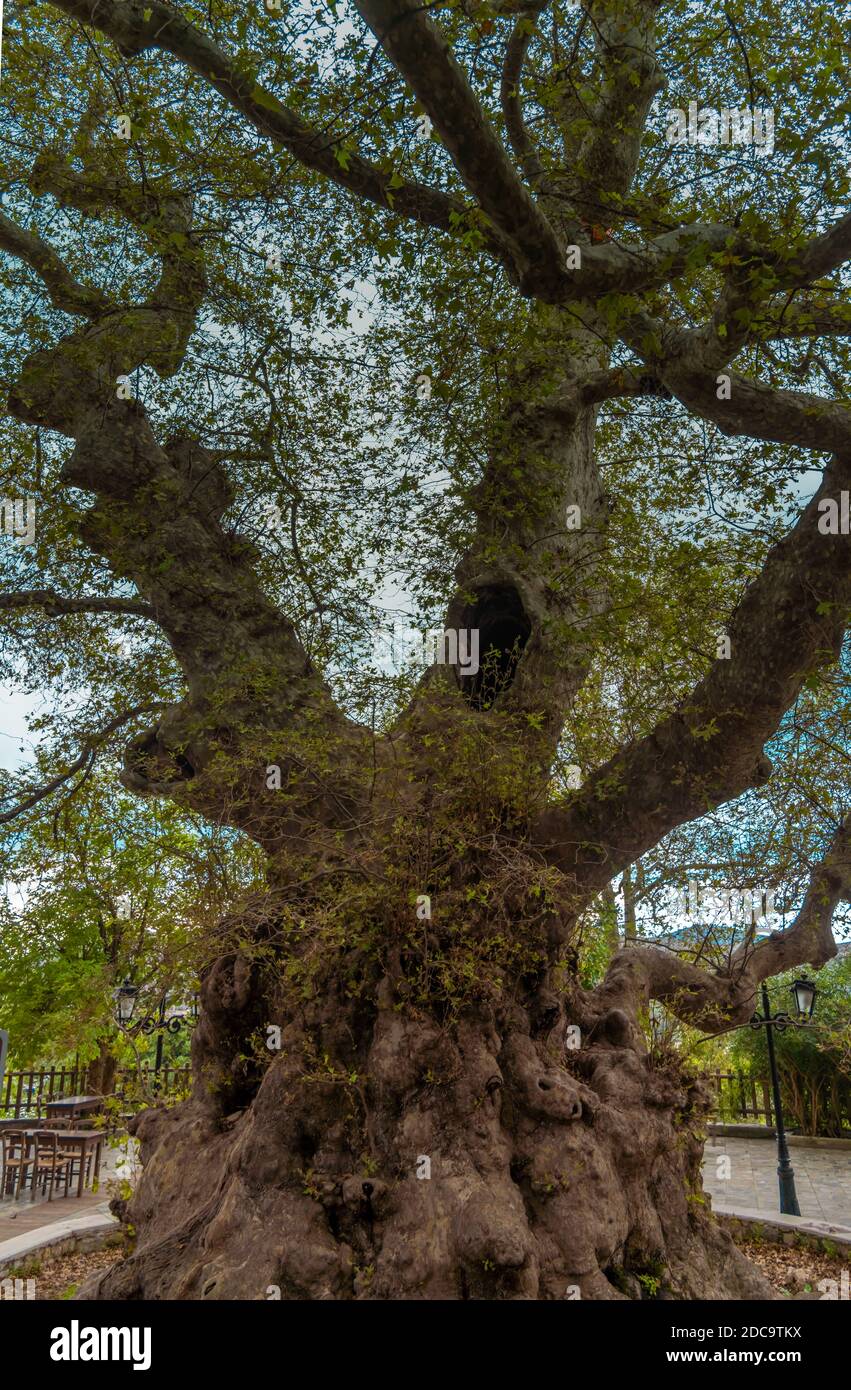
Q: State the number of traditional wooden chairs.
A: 4